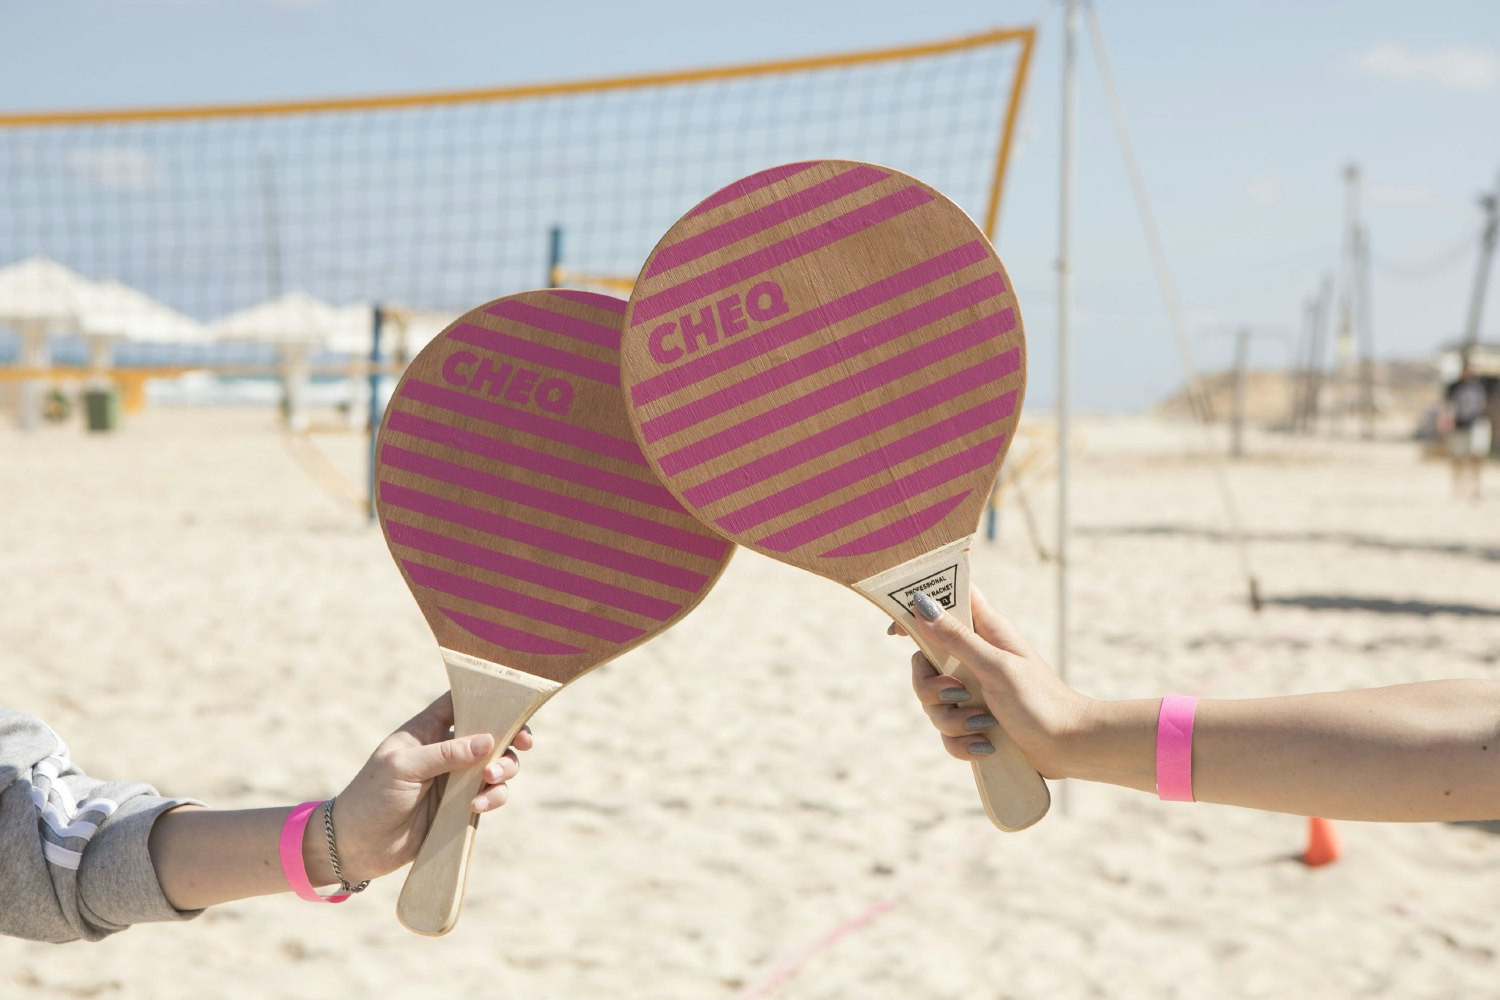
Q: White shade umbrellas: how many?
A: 4